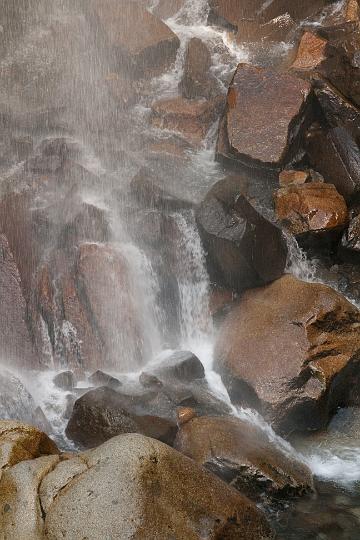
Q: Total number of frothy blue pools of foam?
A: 0